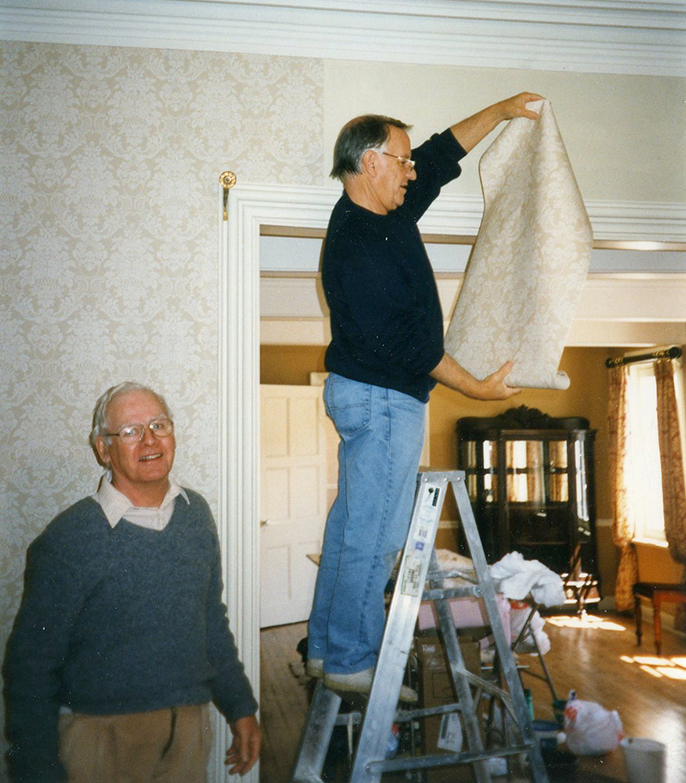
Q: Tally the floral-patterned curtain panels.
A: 2